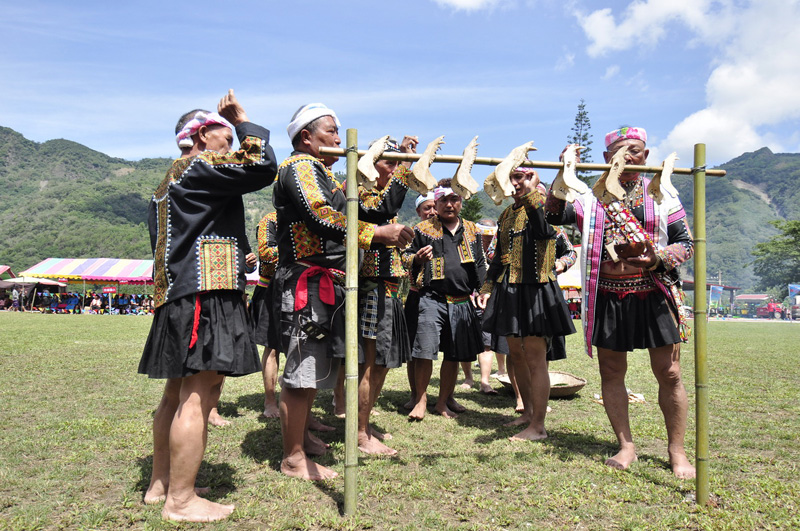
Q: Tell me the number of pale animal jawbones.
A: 7